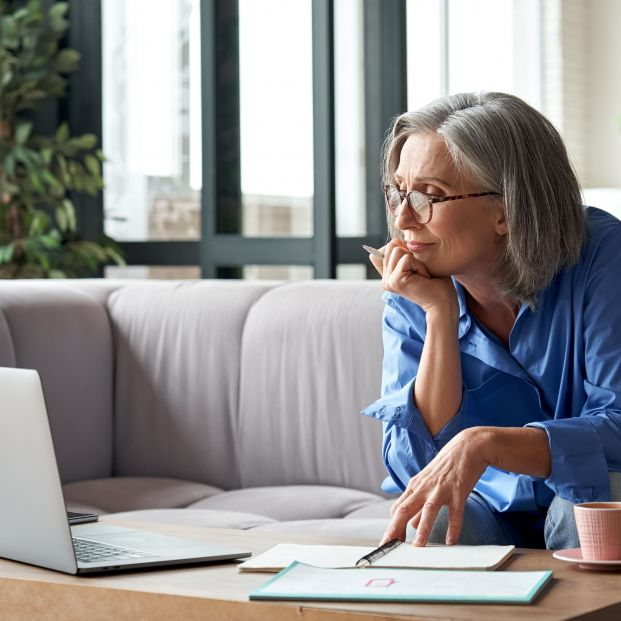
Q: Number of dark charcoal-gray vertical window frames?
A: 4